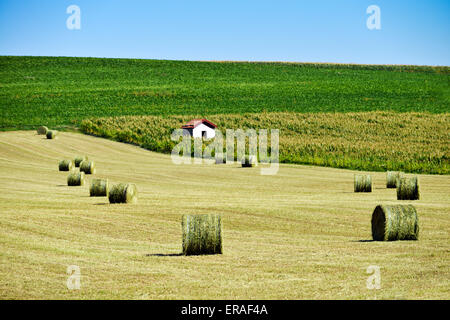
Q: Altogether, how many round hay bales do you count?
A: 15